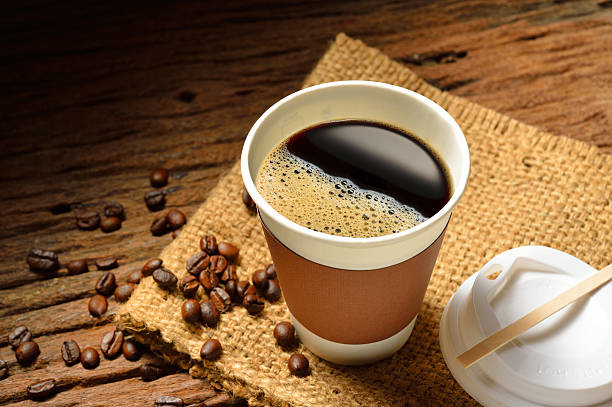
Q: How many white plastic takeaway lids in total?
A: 1